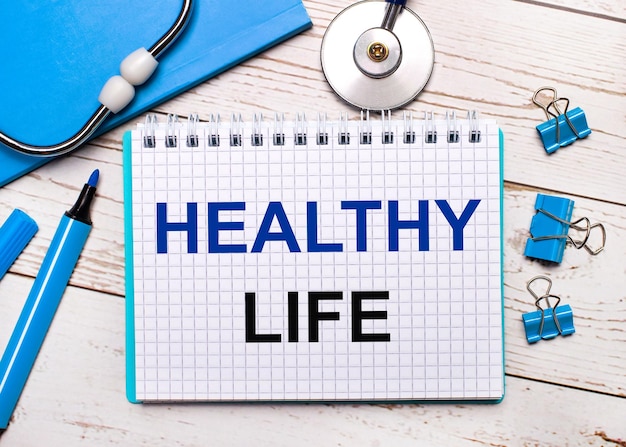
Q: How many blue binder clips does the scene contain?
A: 3